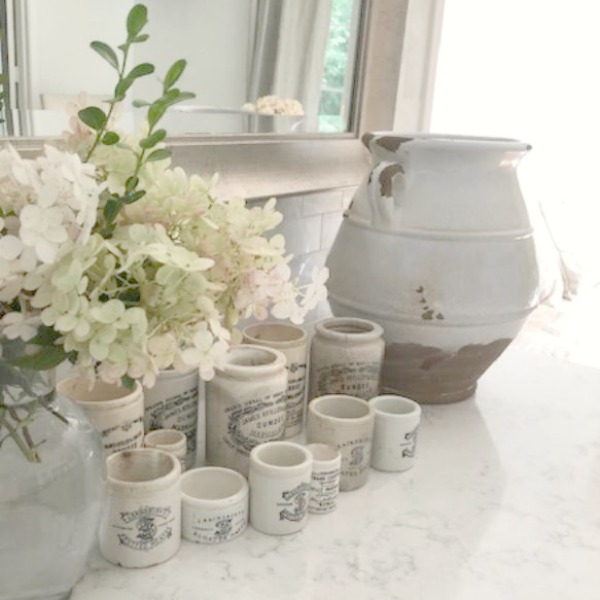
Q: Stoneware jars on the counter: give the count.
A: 12